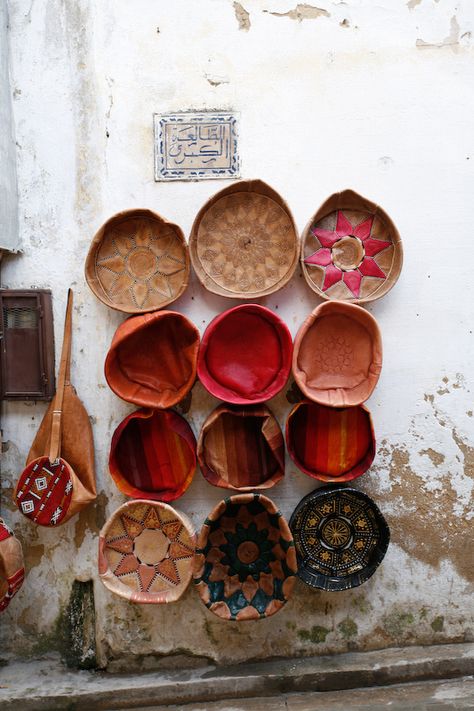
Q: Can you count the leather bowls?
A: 12